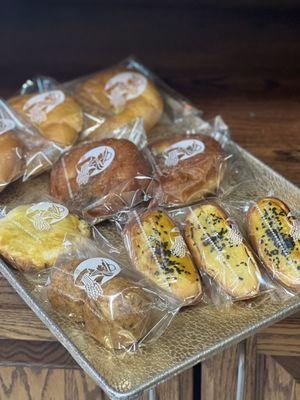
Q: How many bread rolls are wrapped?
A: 10